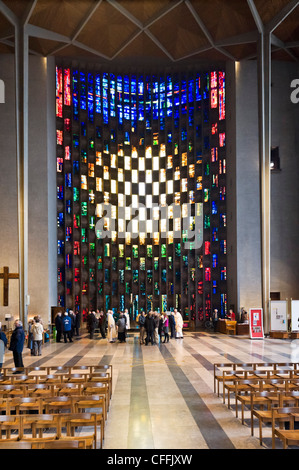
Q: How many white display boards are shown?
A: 2